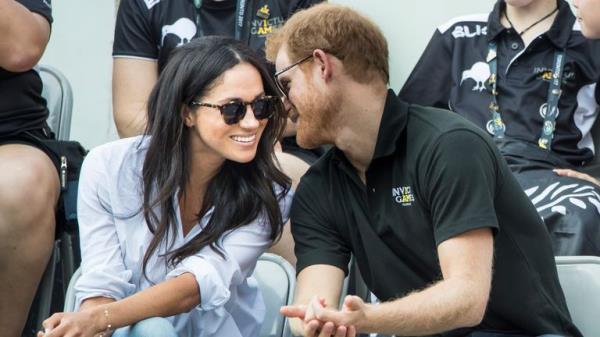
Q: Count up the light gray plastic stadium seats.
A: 3